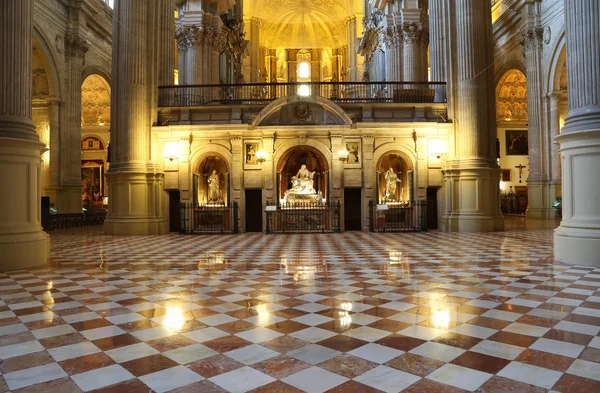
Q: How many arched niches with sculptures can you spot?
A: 3